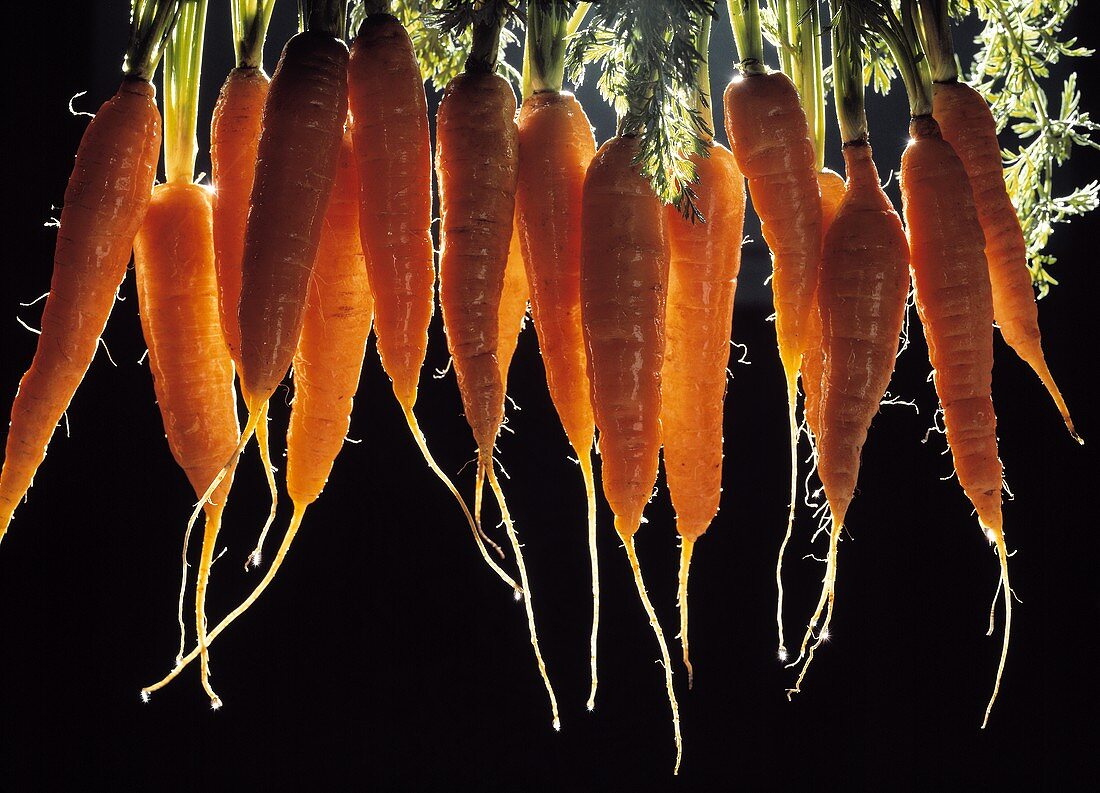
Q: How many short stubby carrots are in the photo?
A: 0